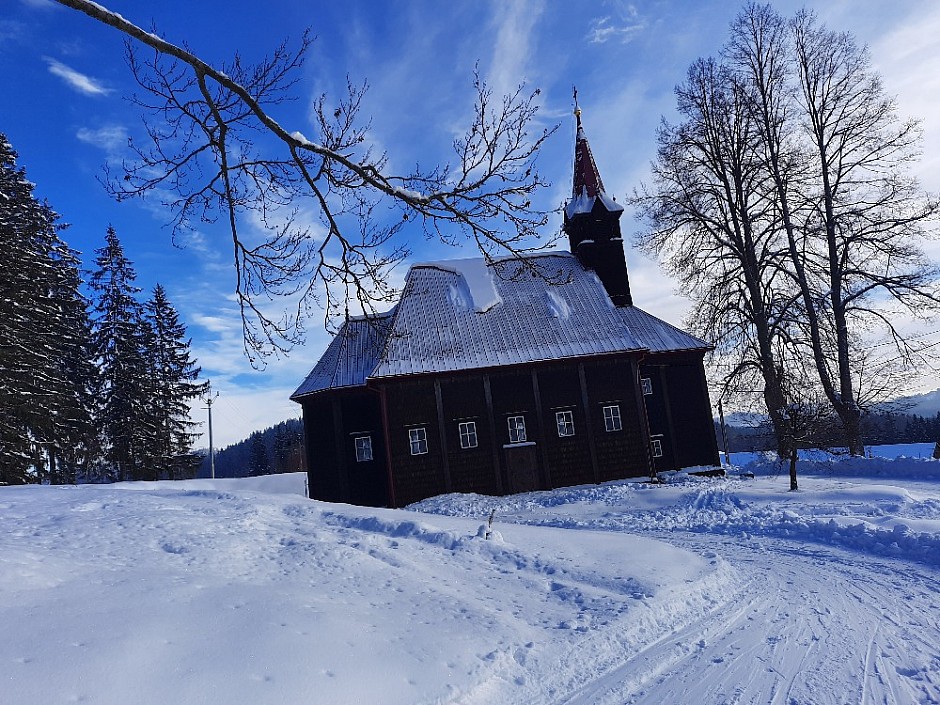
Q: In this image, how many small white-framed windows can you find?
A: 8